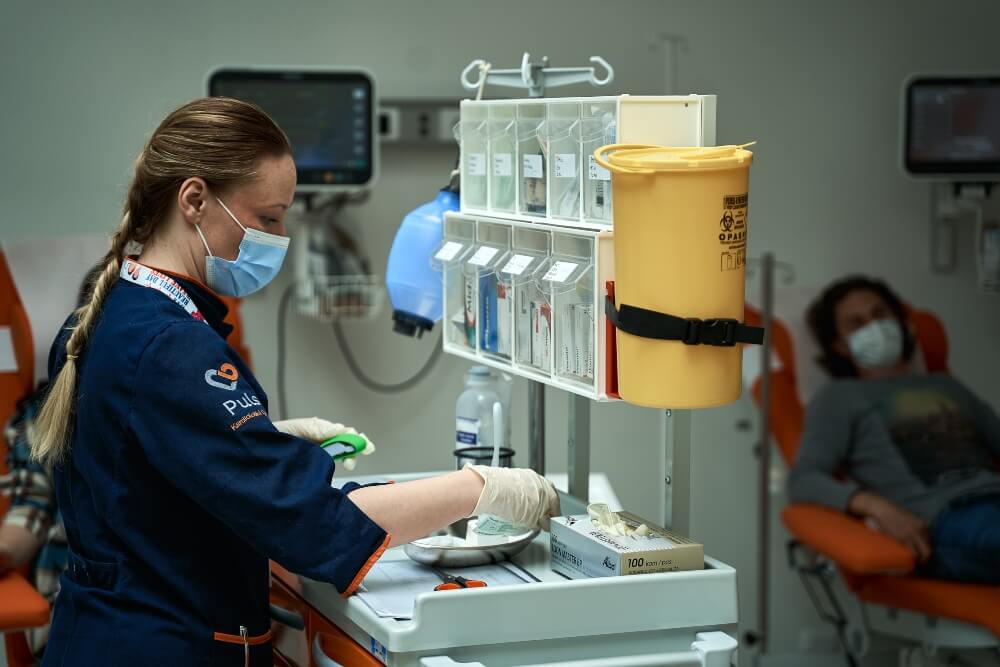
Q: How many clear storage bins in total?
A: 9